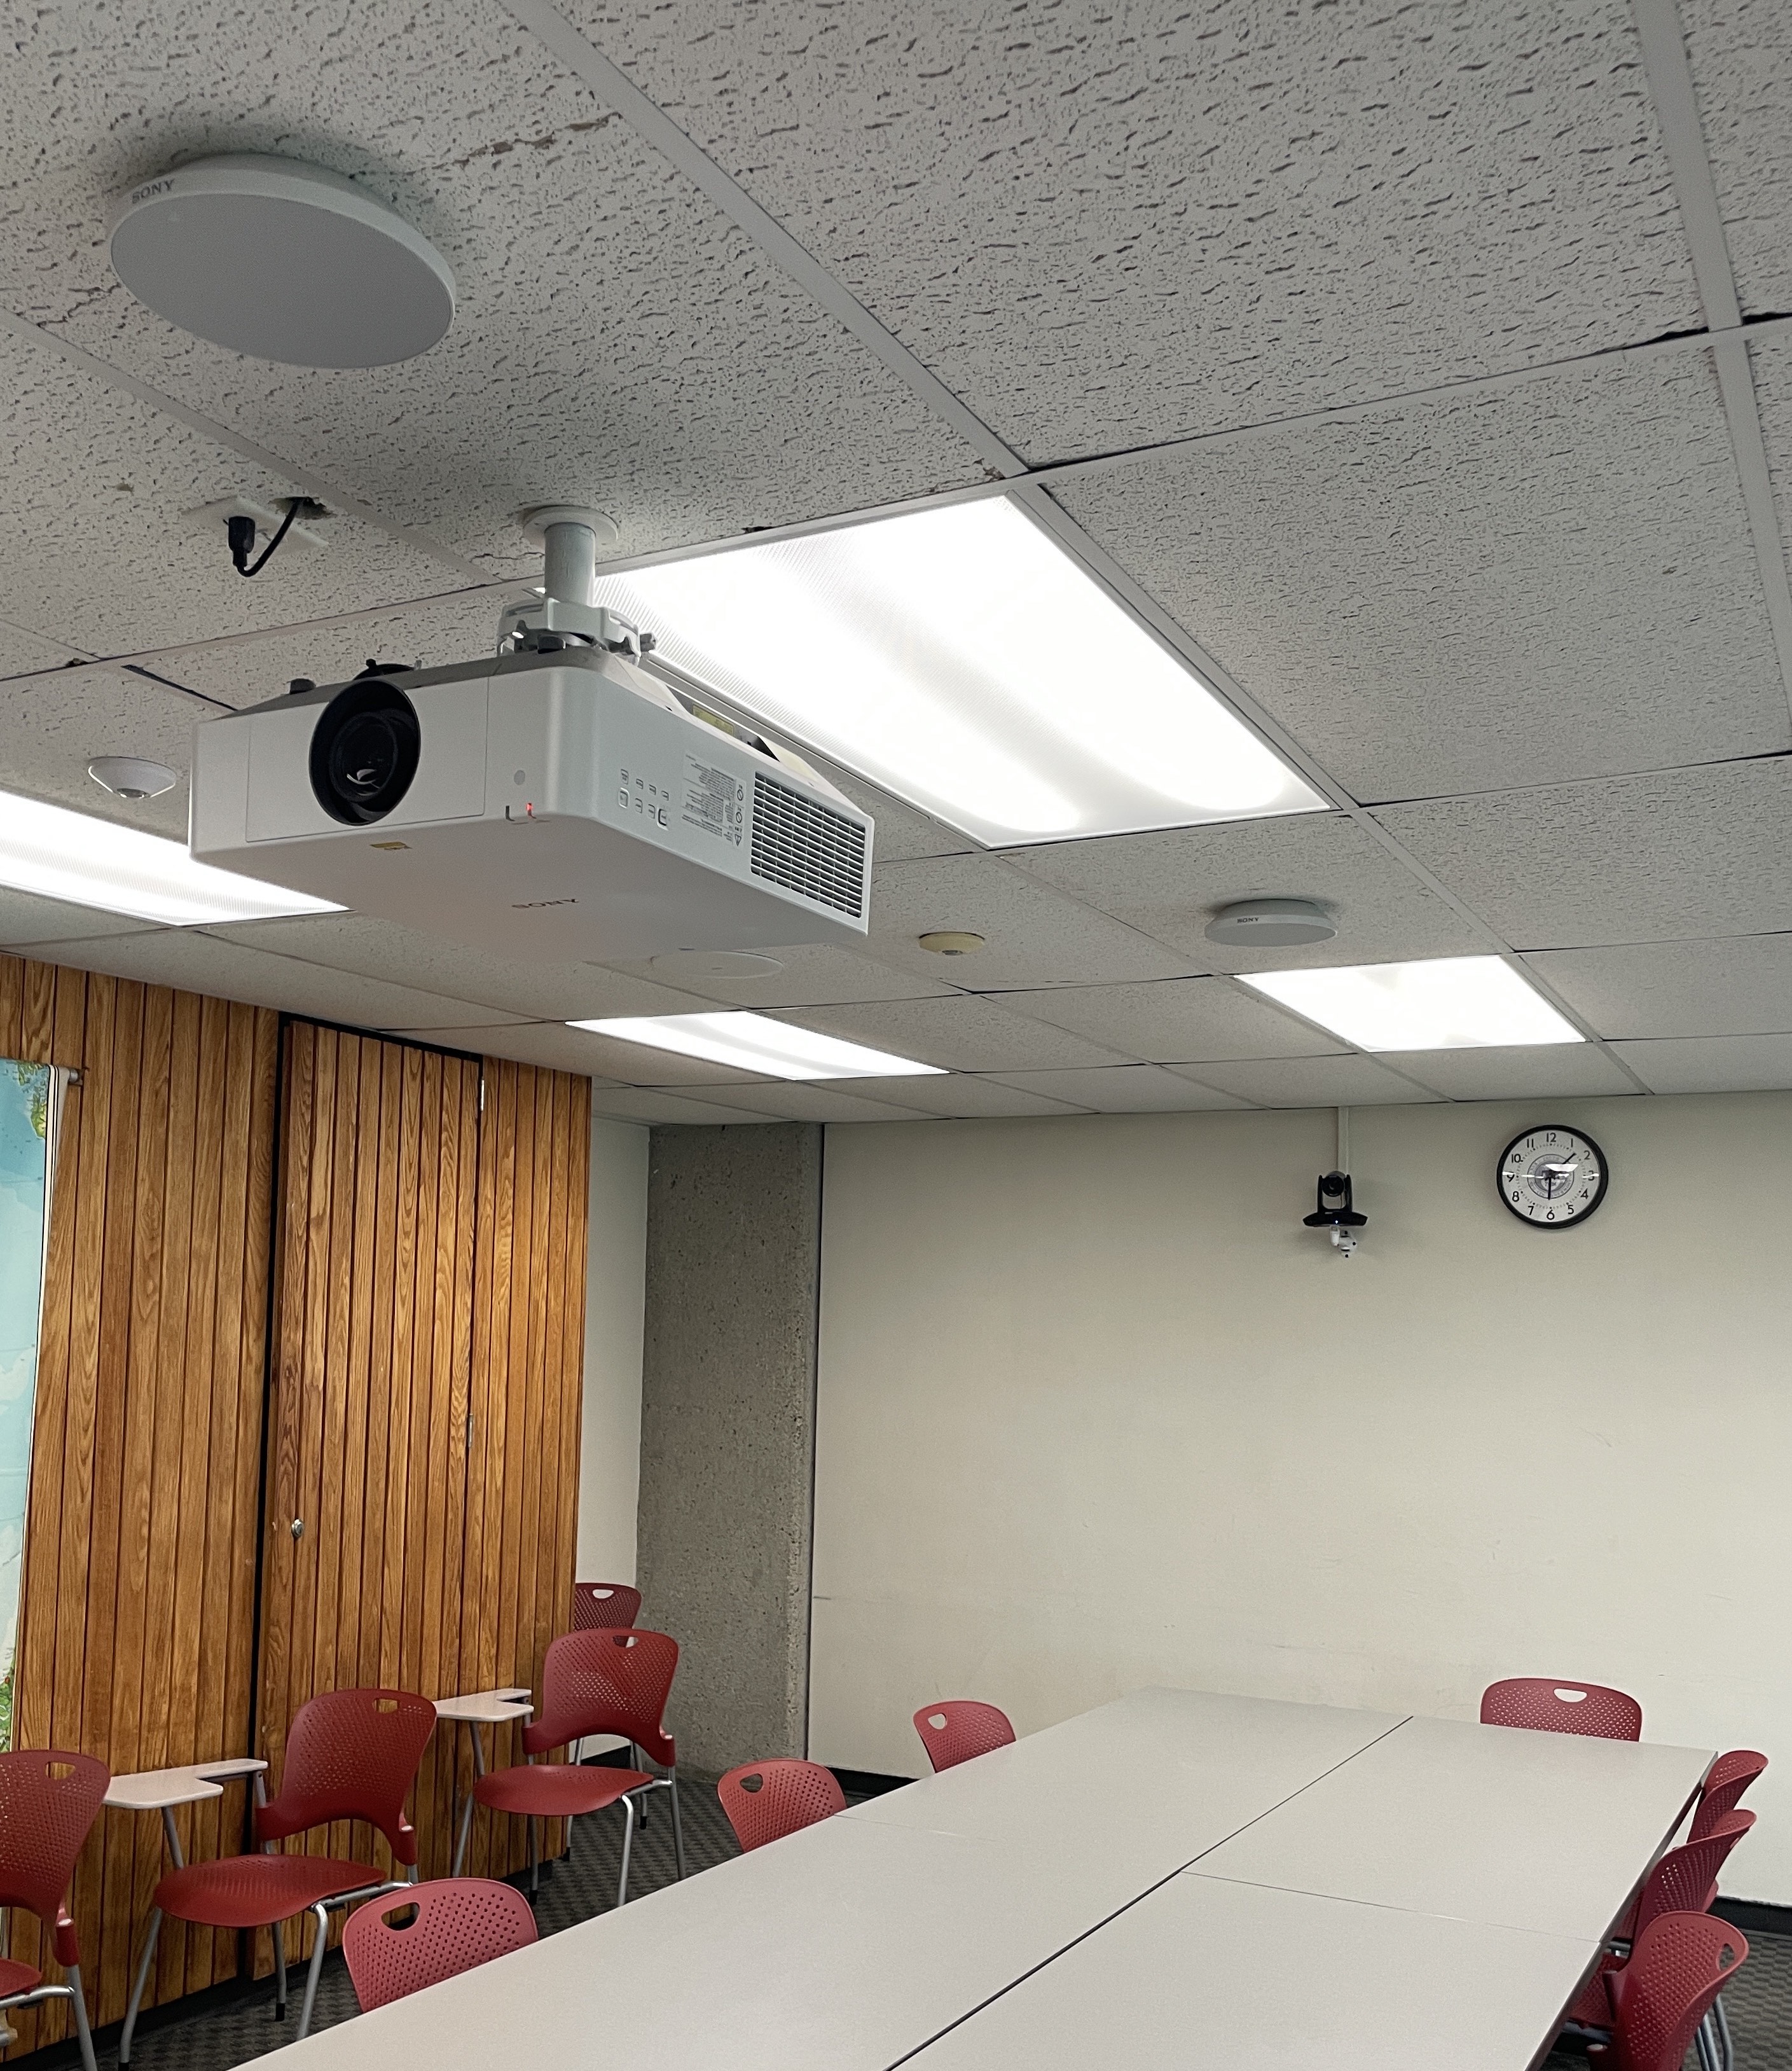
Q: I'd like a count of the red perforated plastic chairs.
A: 11